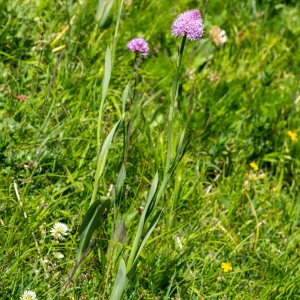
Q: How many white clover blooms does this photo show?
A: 2